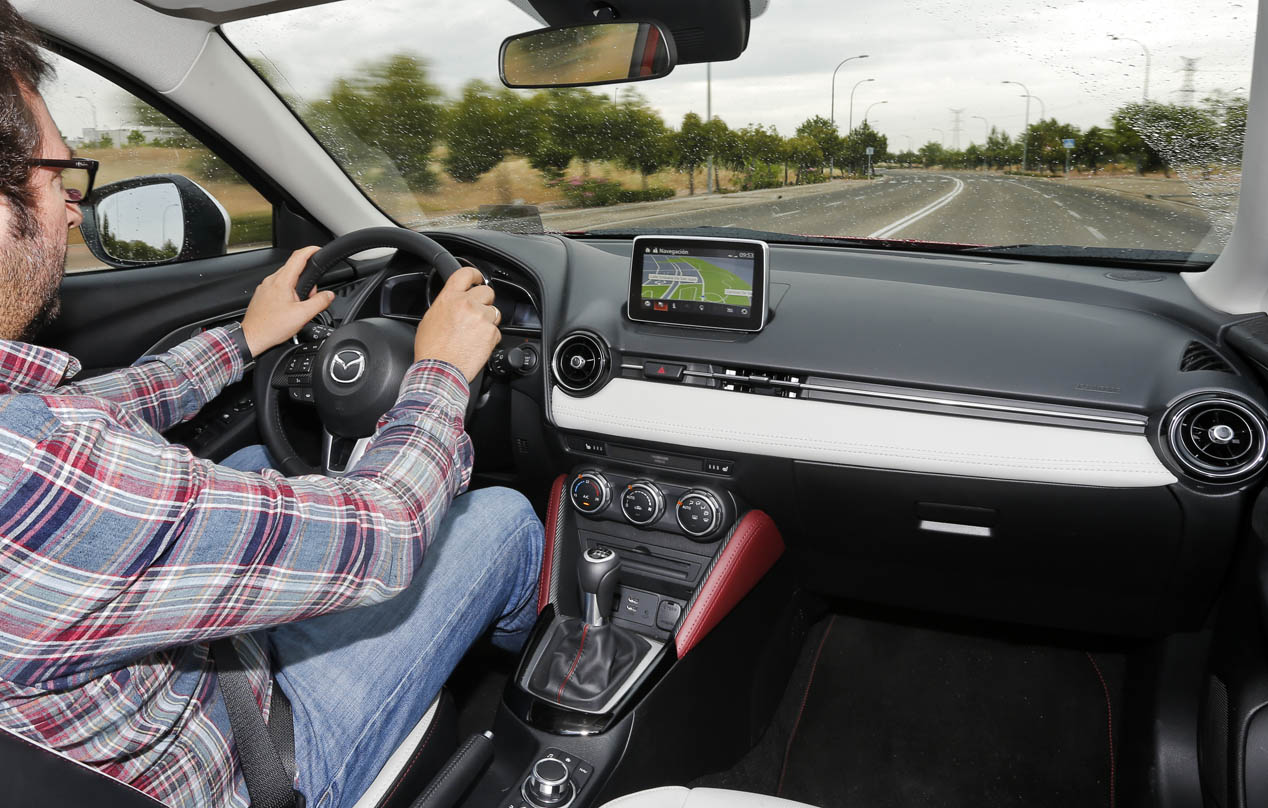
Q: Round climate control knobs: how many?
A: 3